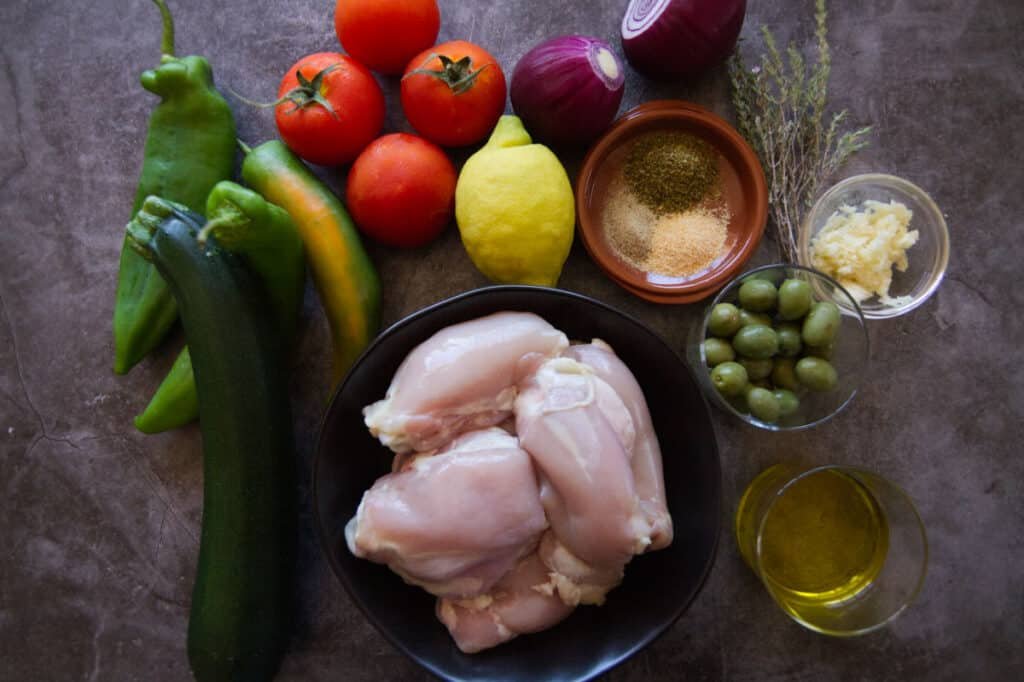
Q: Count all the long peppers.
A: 3